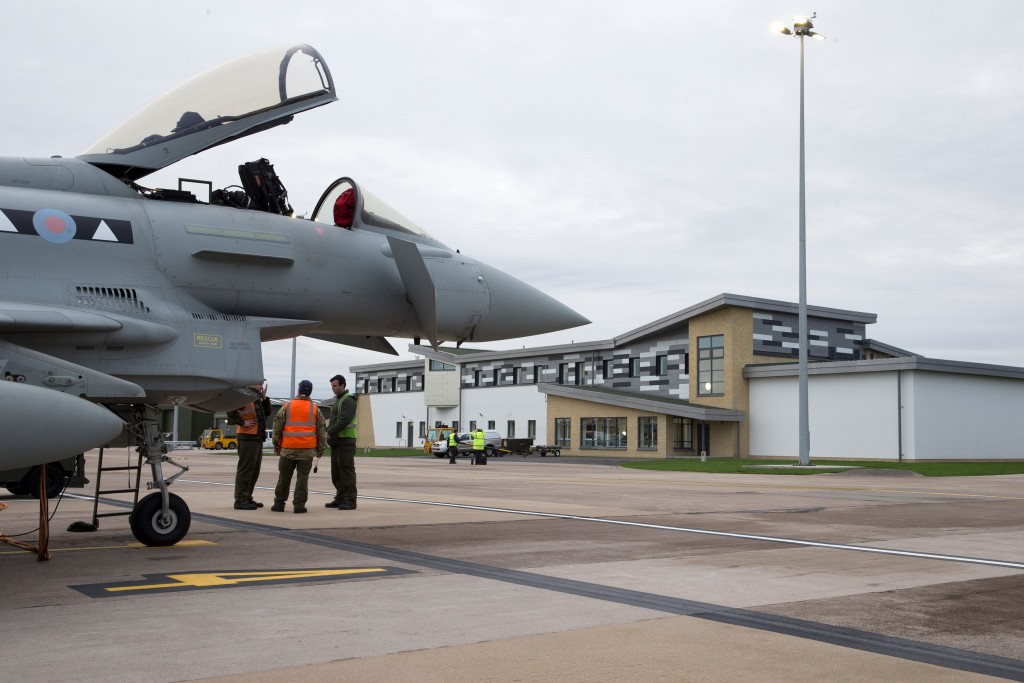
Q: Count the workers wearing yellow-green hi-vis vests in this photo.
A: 3